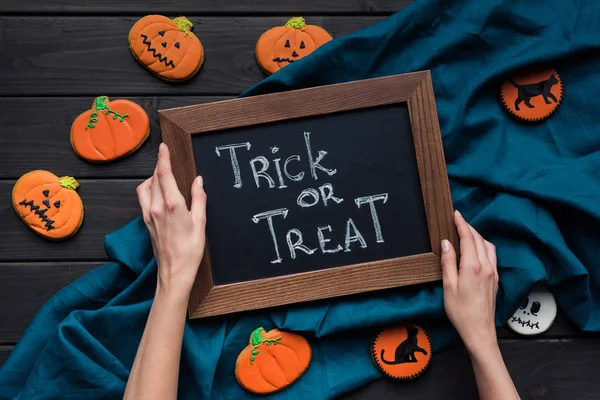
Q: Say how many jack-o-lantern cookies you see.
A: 3